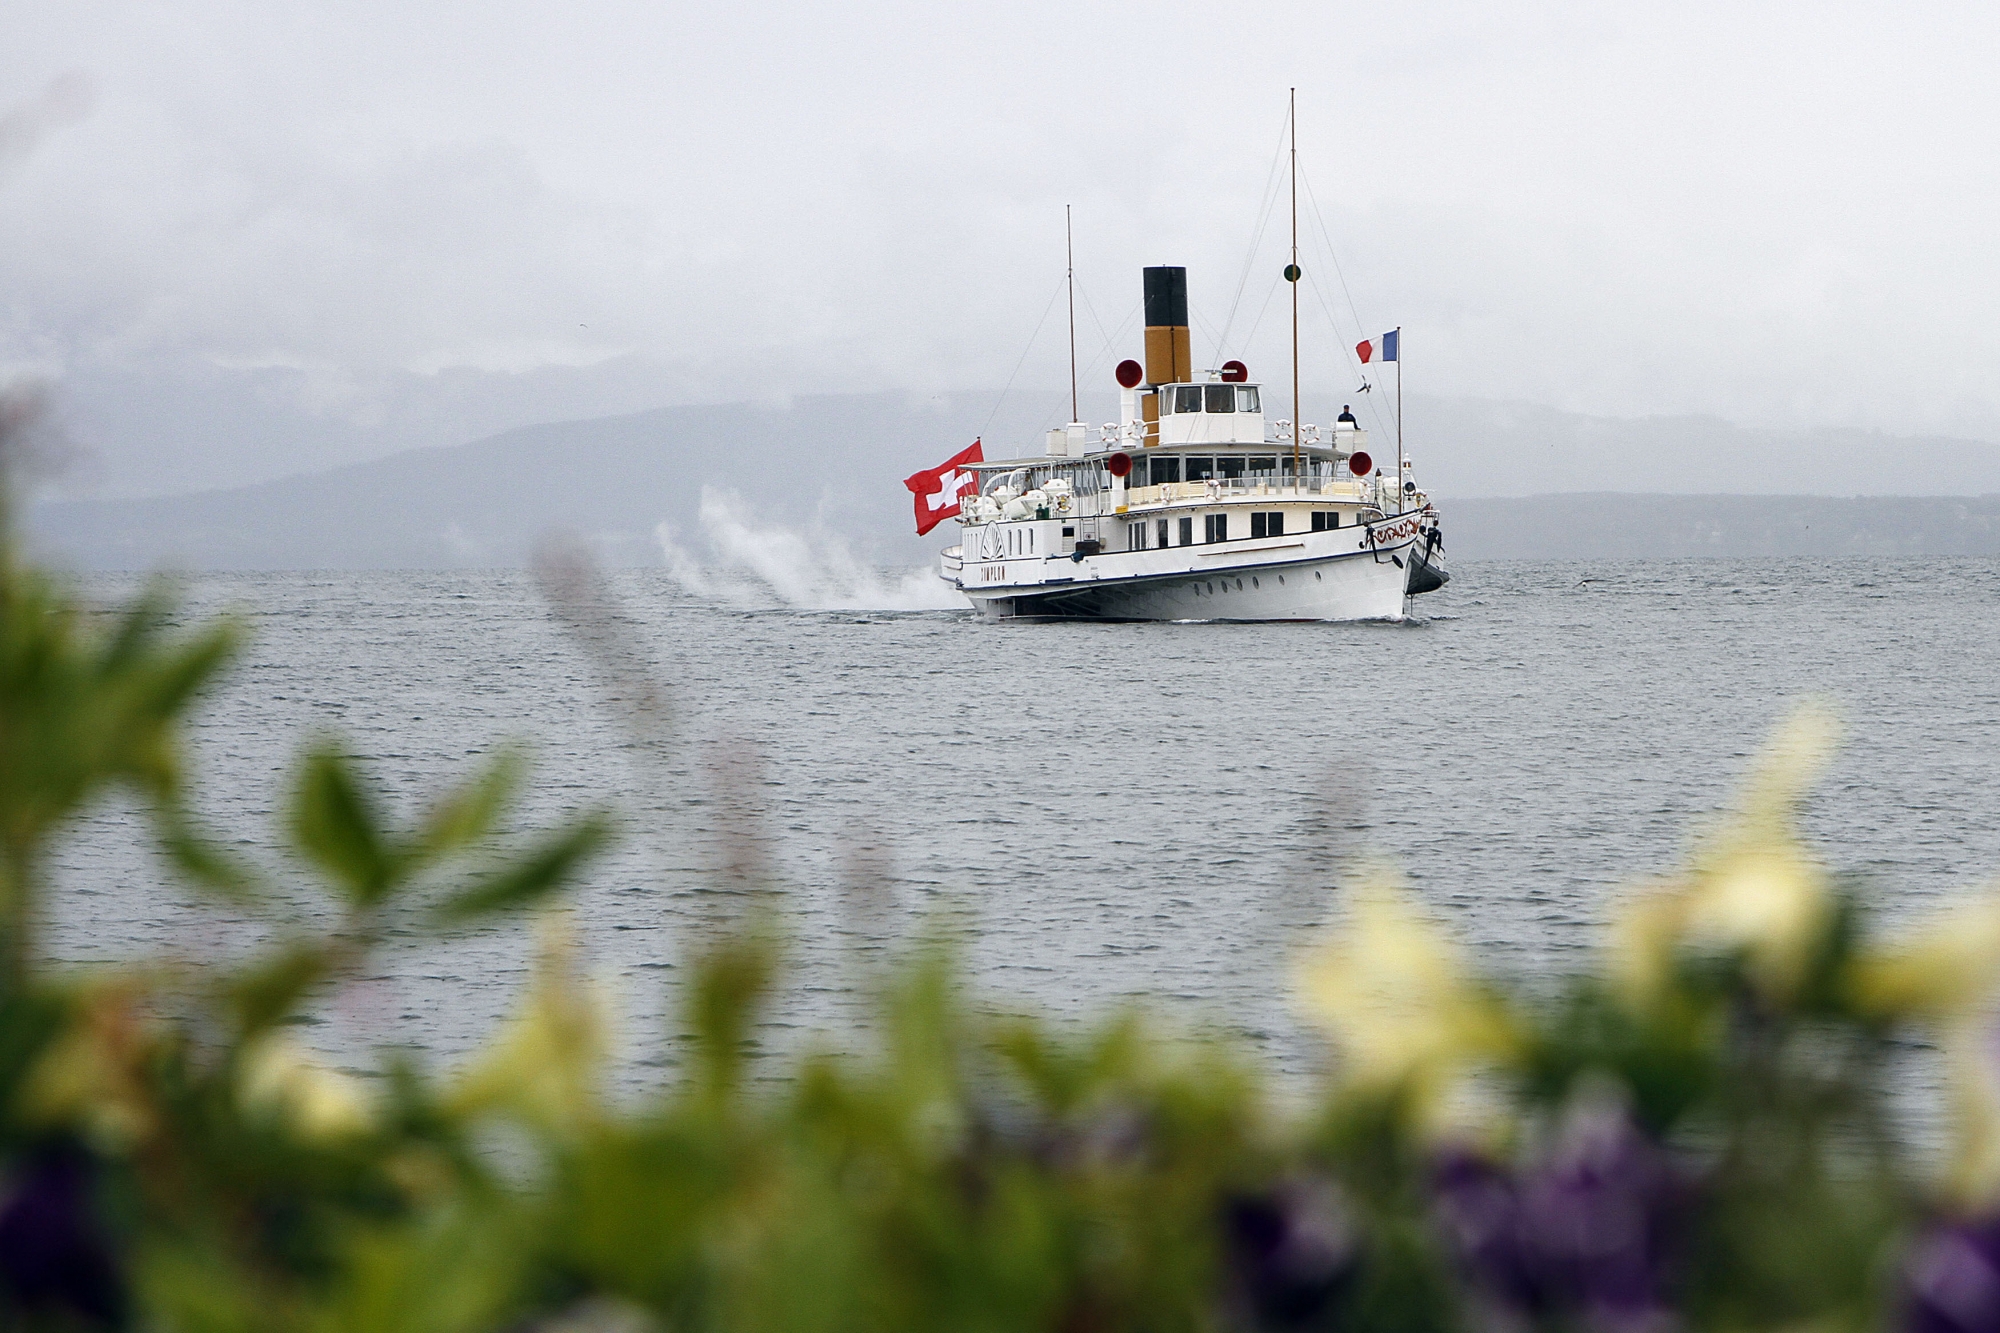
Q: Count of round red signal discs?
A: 4